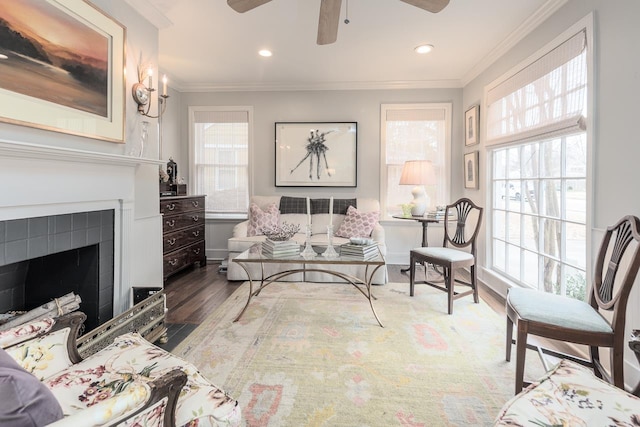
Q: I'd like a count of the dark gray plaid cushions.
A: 2